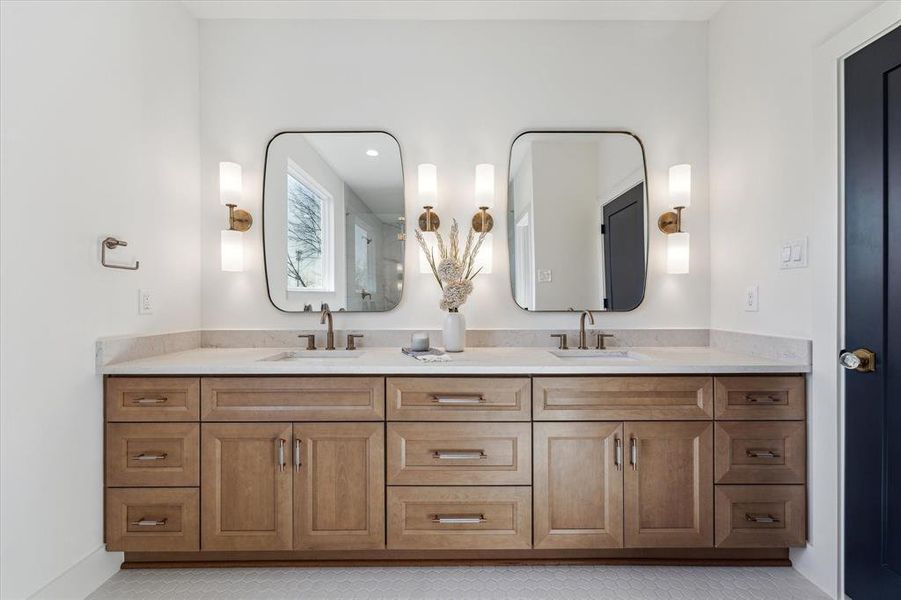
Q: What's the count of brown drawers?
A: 9